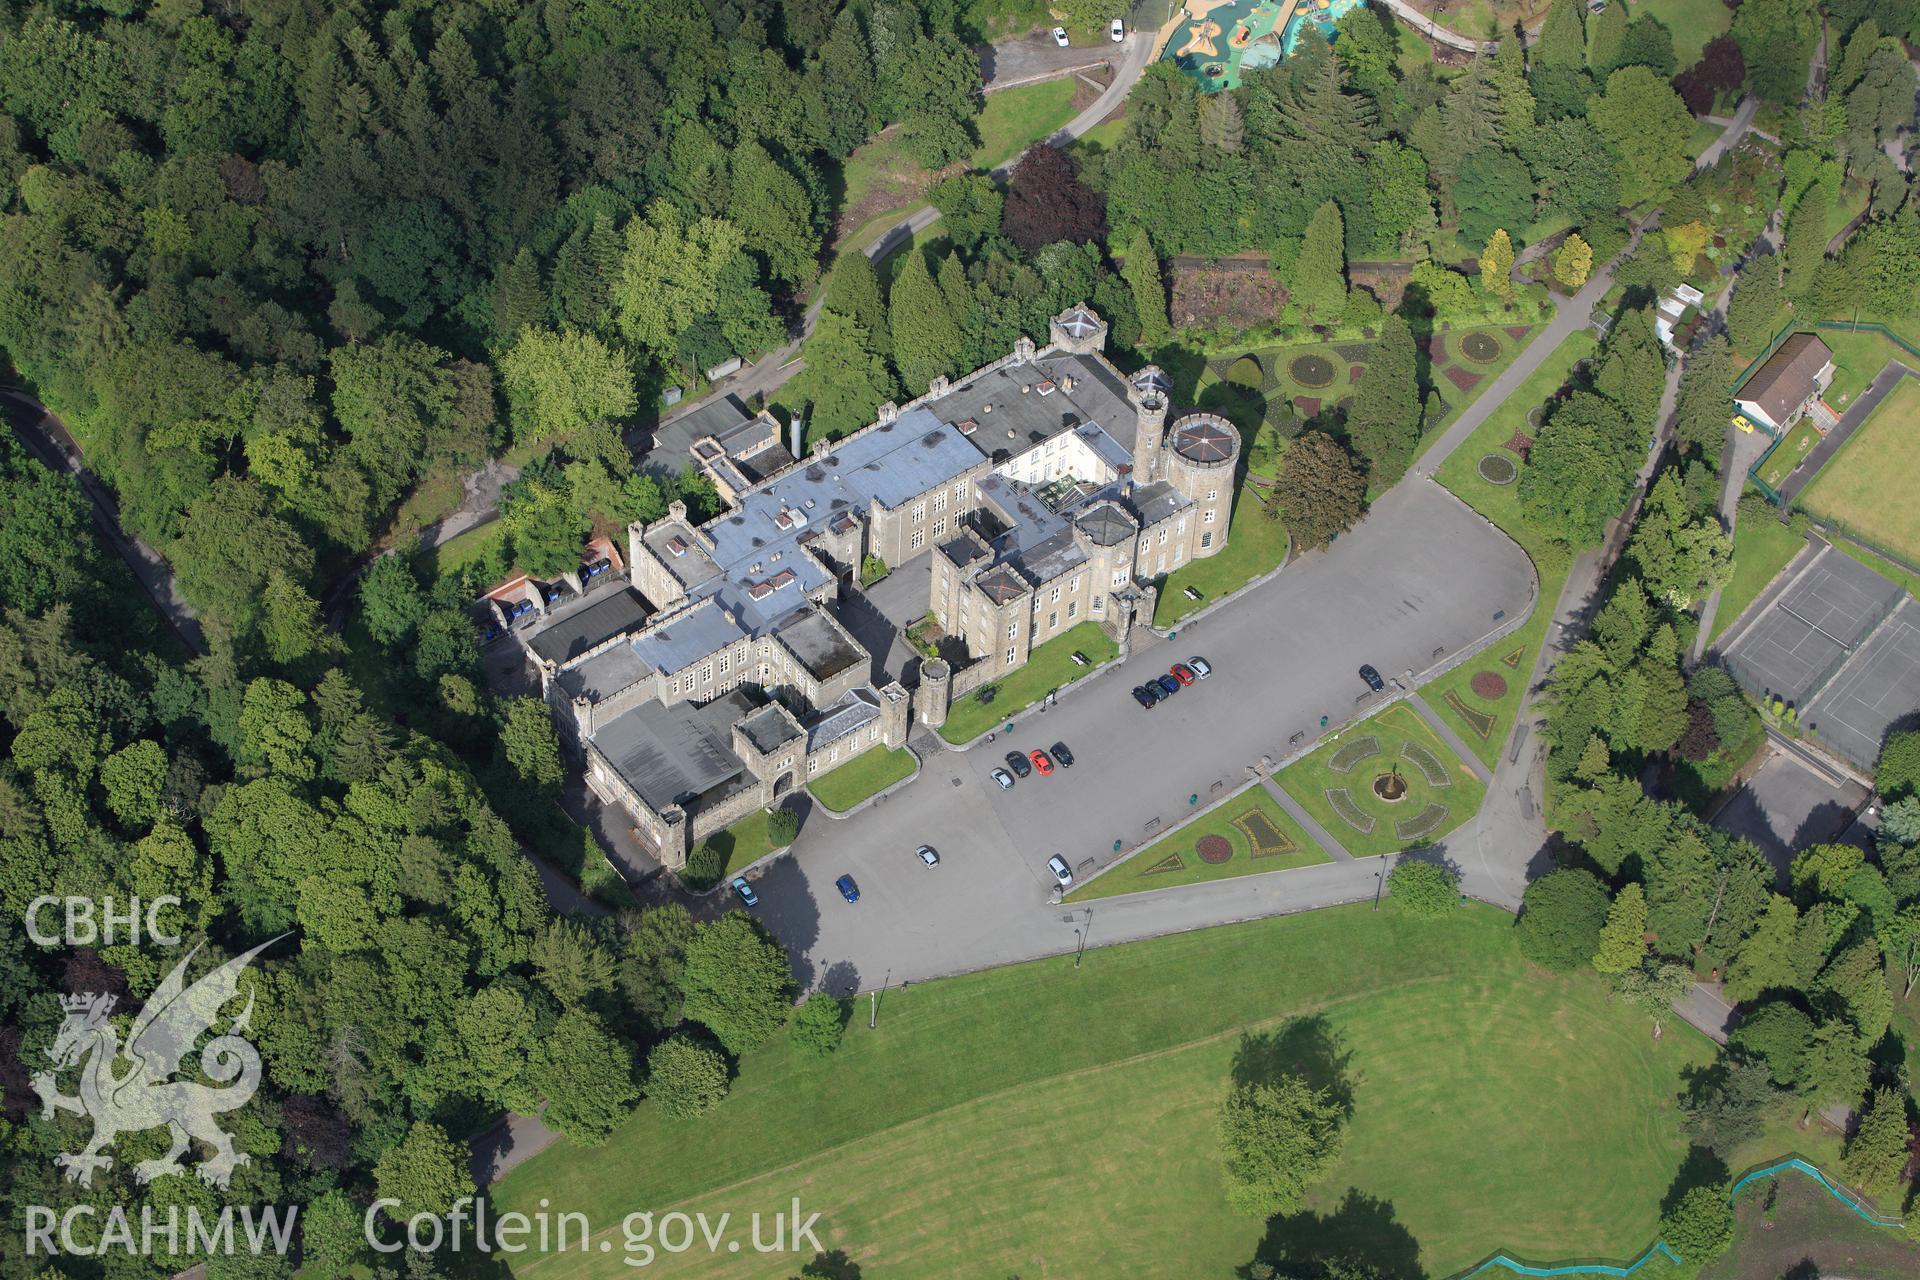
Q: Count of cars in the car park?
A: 14